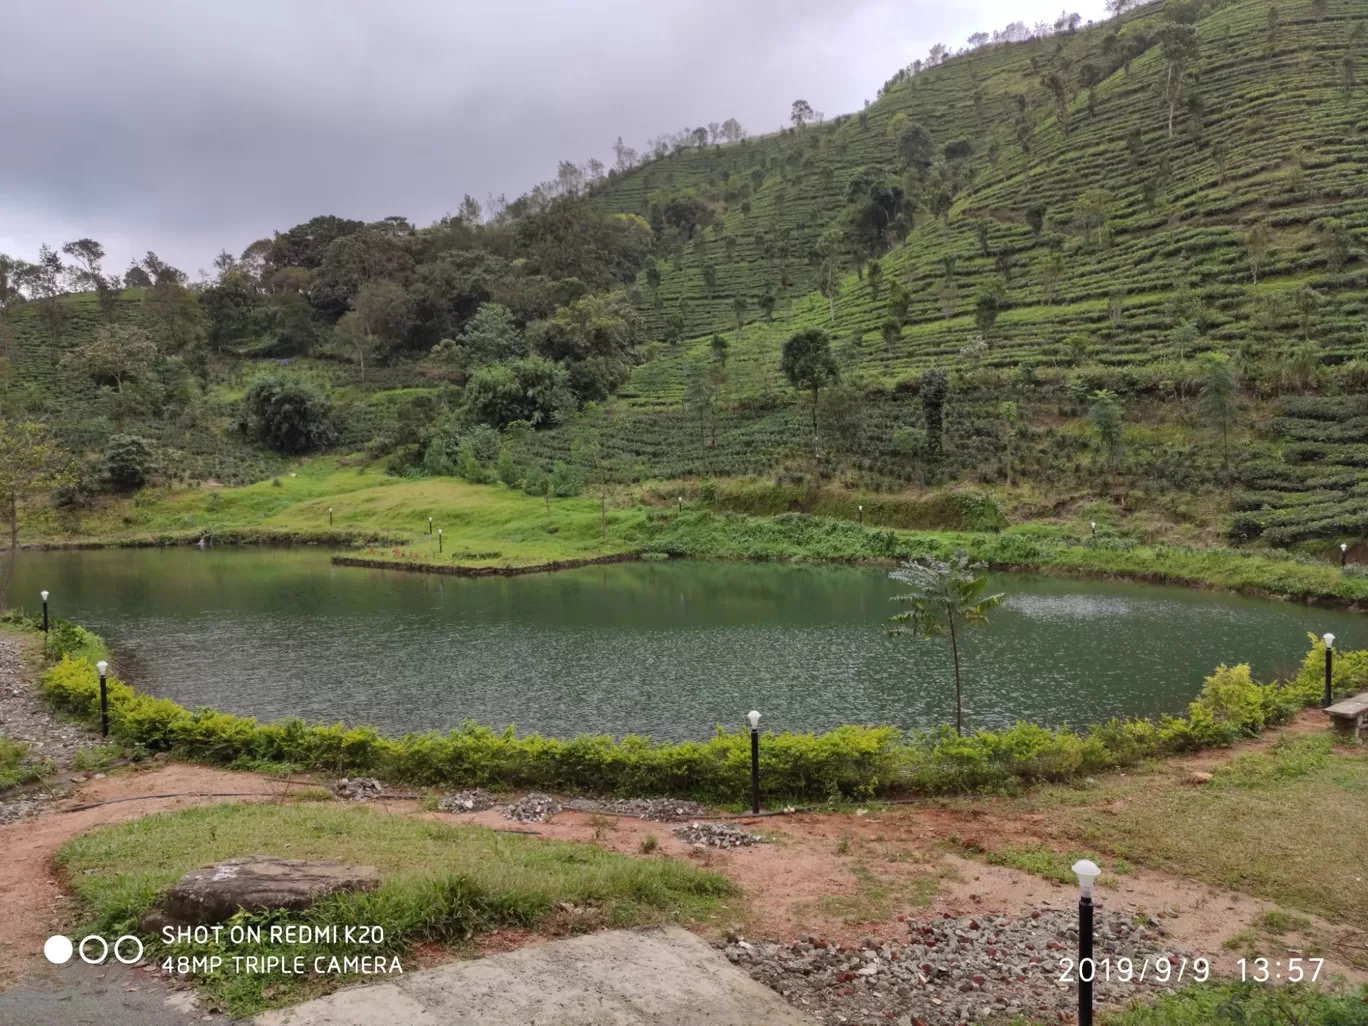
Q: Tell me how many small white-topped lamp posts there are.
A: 12